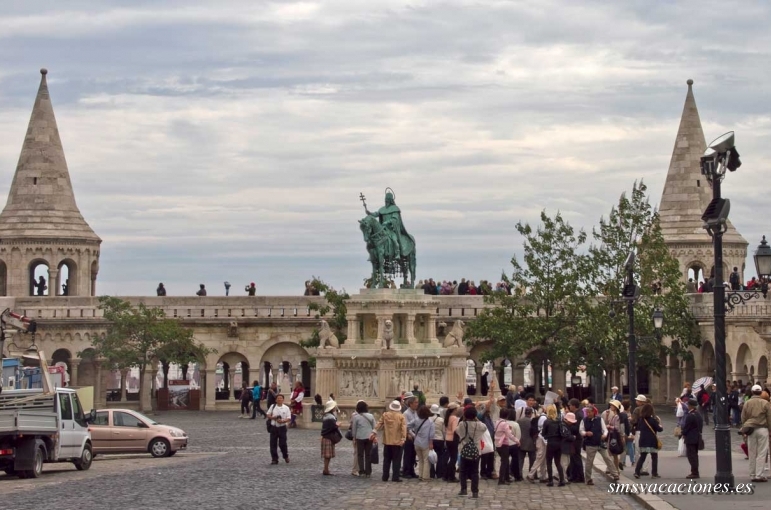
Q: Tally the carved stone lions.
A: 3